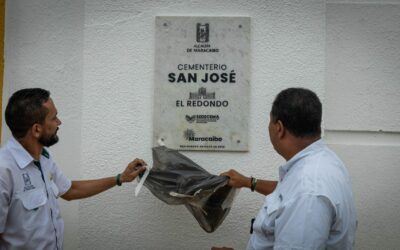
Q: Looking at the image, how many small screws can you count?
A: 4